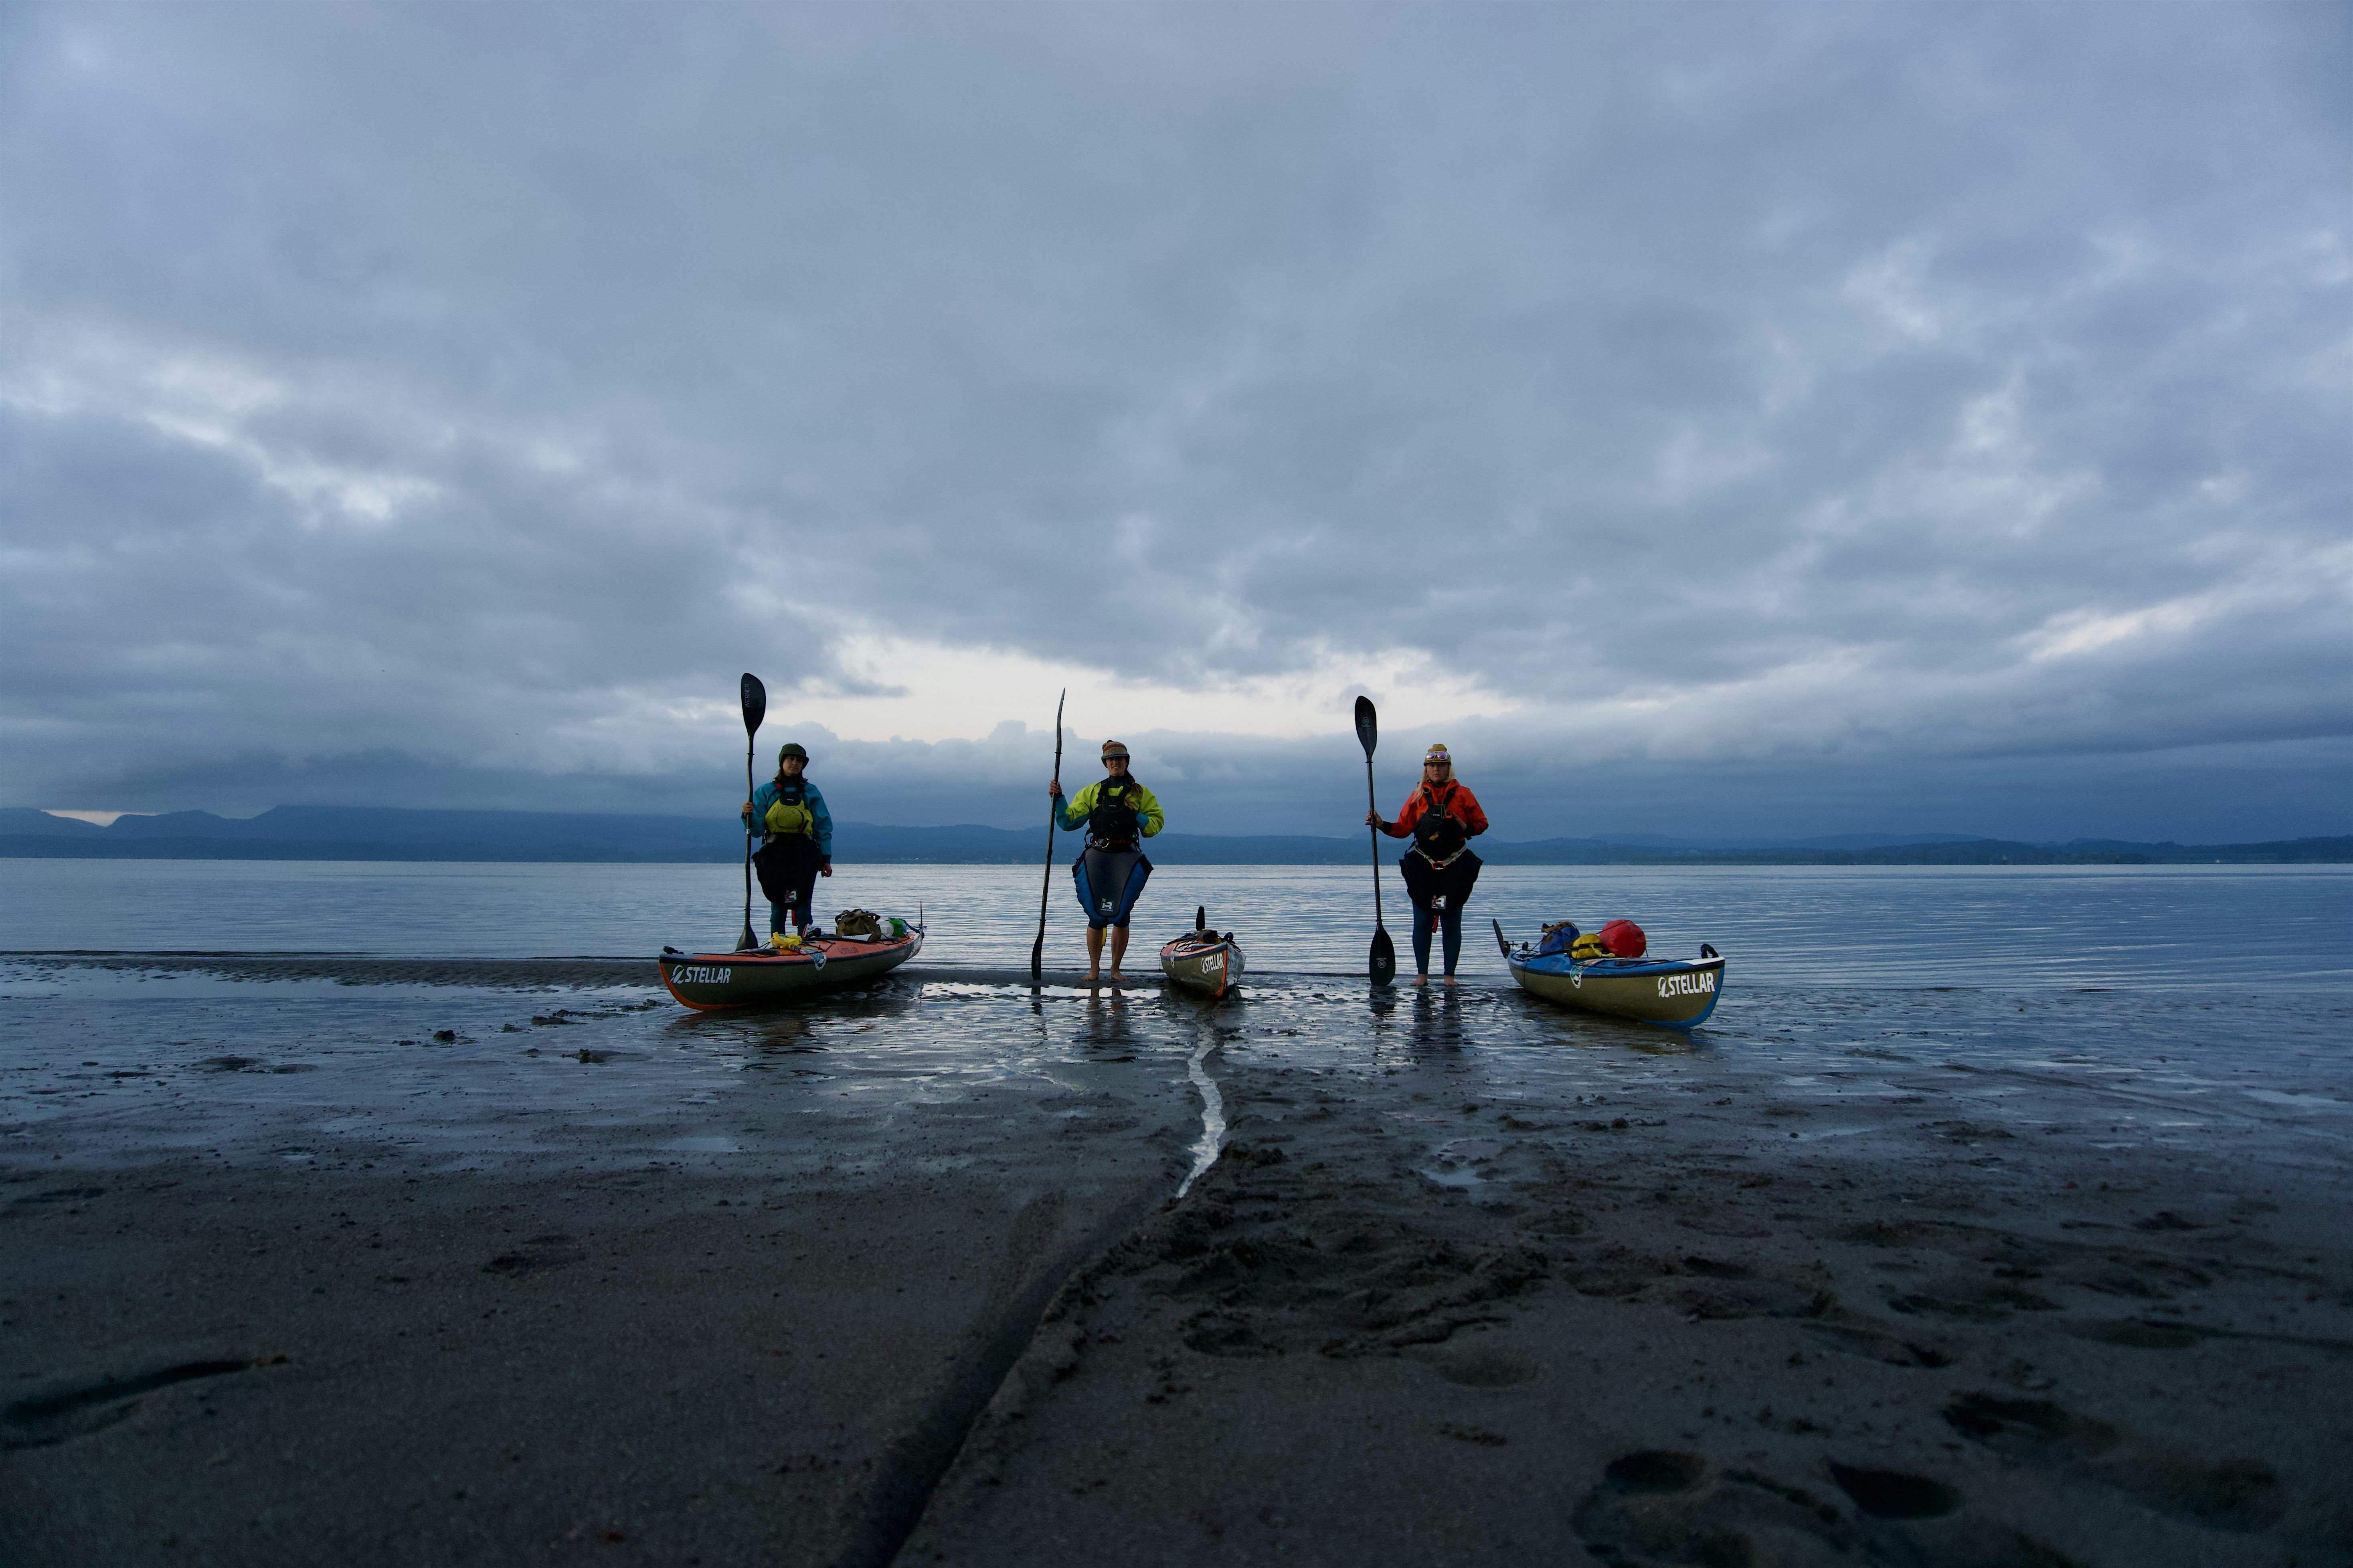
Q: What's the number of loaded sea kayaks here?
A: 3